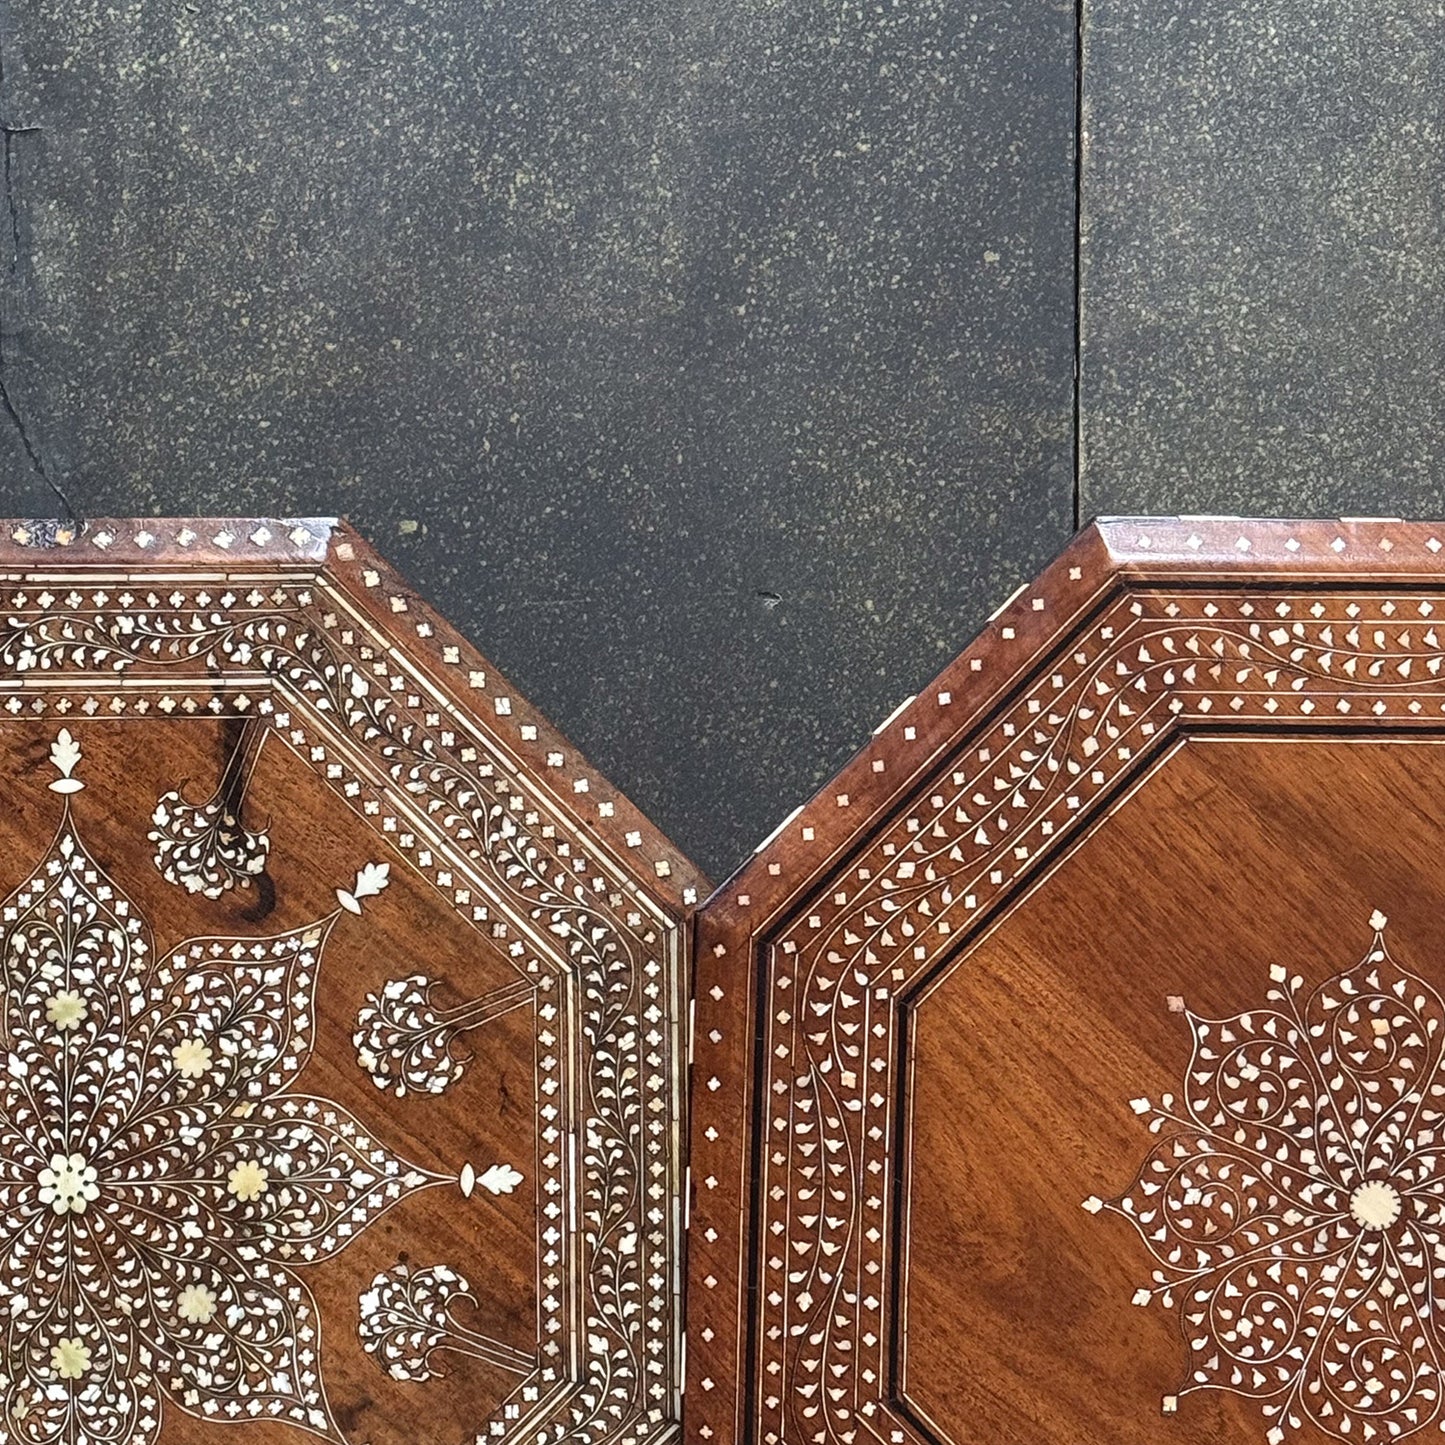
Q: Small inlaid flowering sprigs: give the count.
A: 3